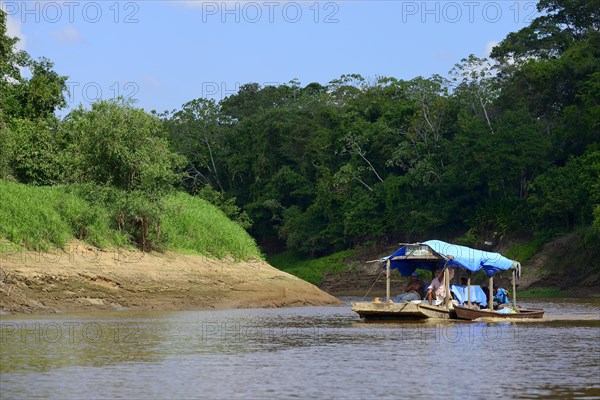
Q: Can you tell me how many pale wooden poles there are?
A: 5